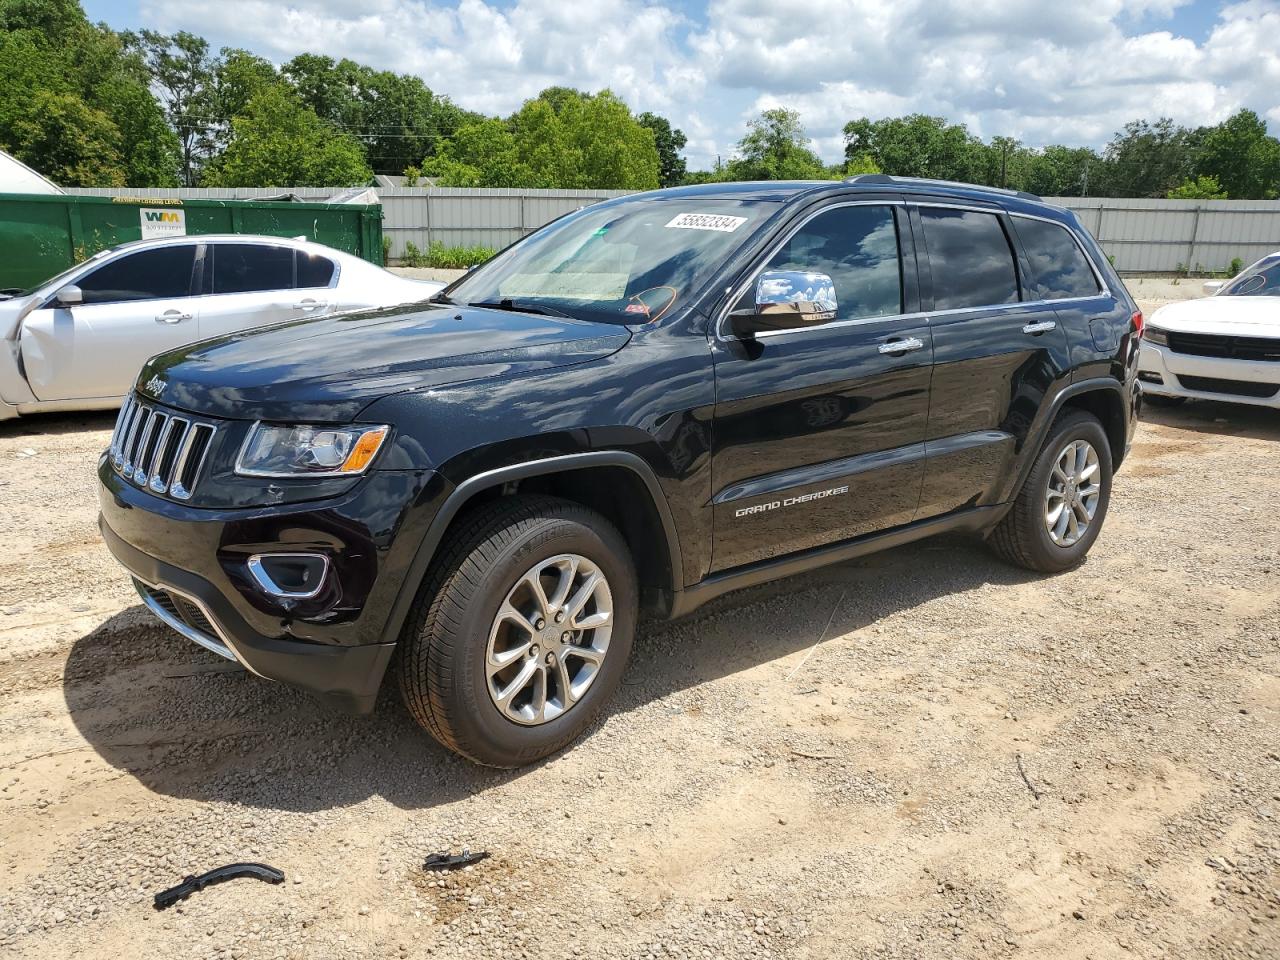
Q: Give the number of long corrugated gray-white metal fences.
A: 1